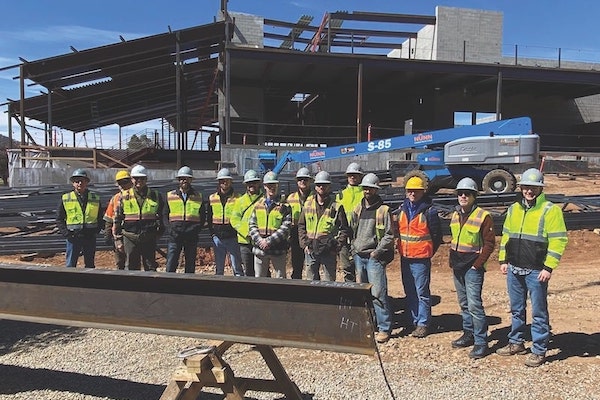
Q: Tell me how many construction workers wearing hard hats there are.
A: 14